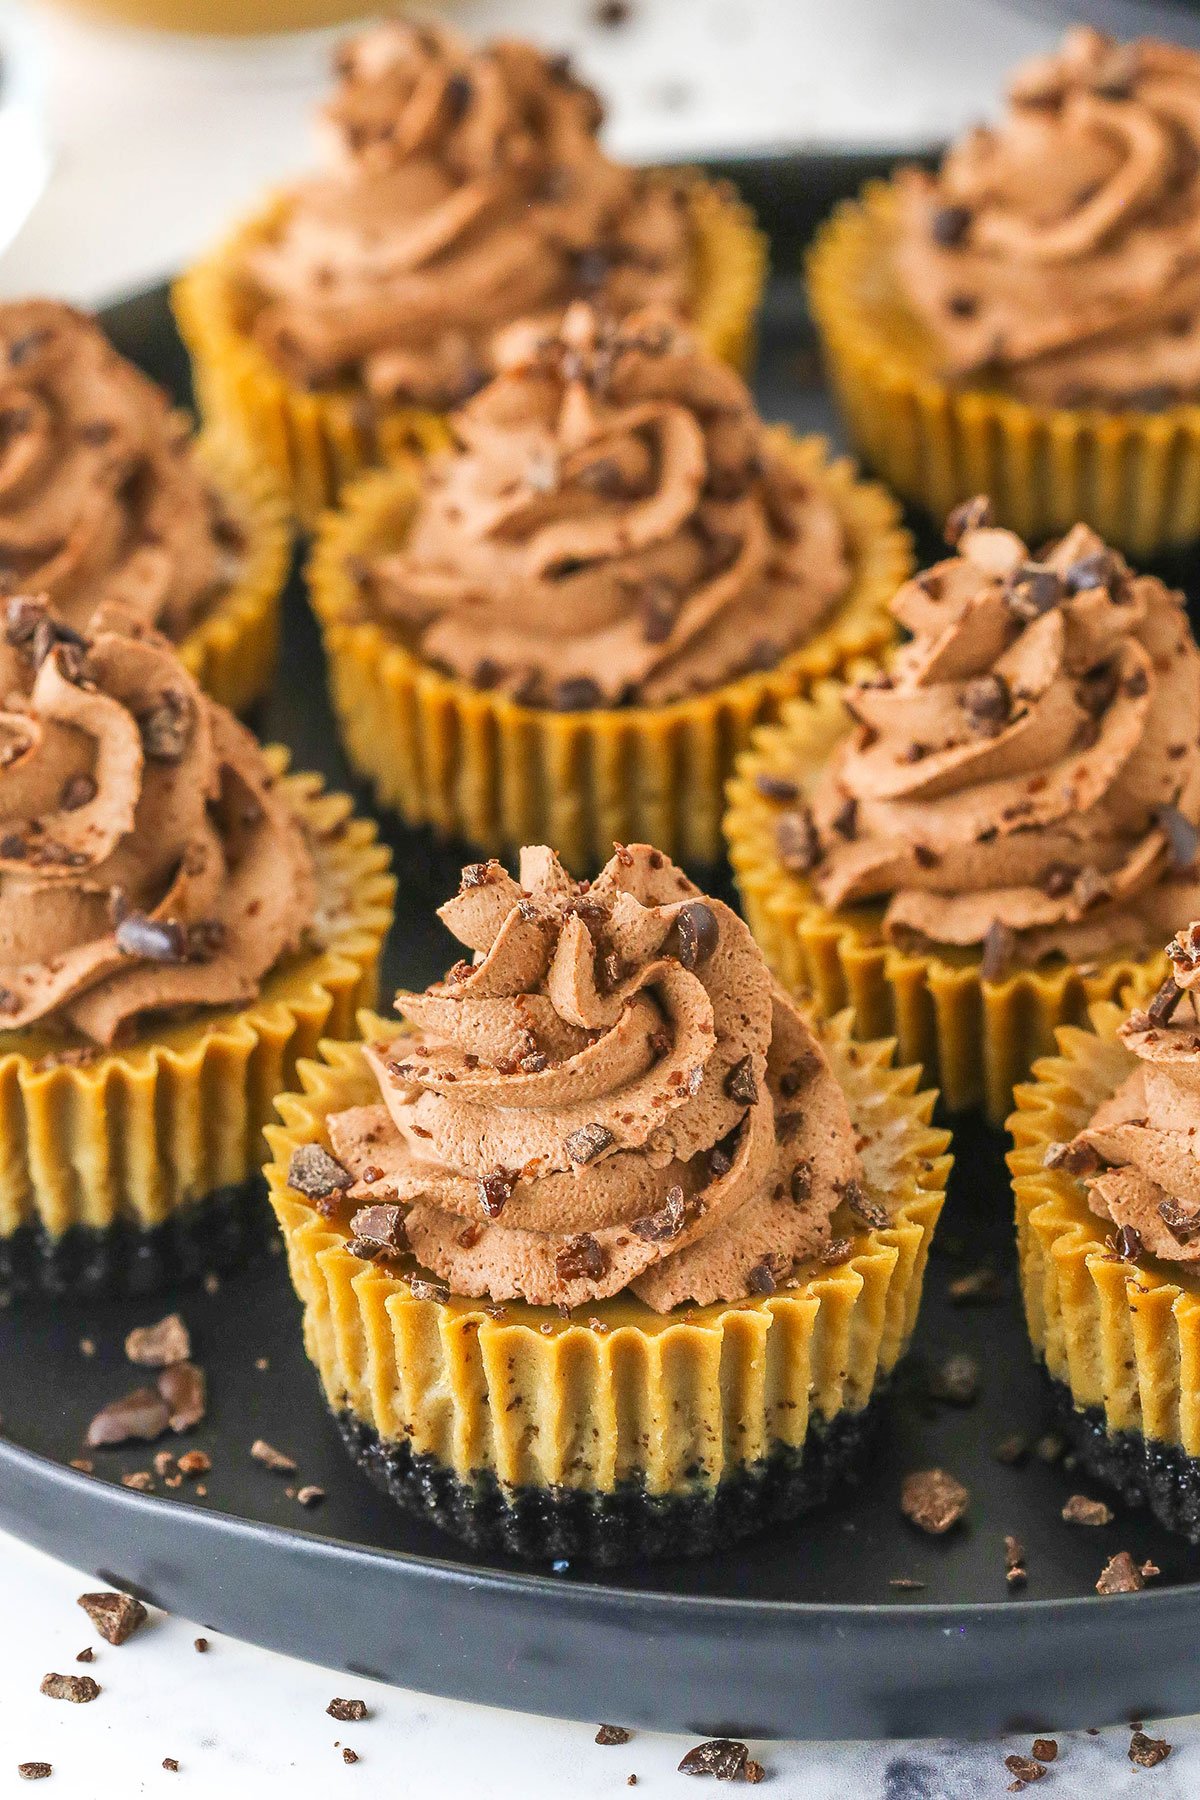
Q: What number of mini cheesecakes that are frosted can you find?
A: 8